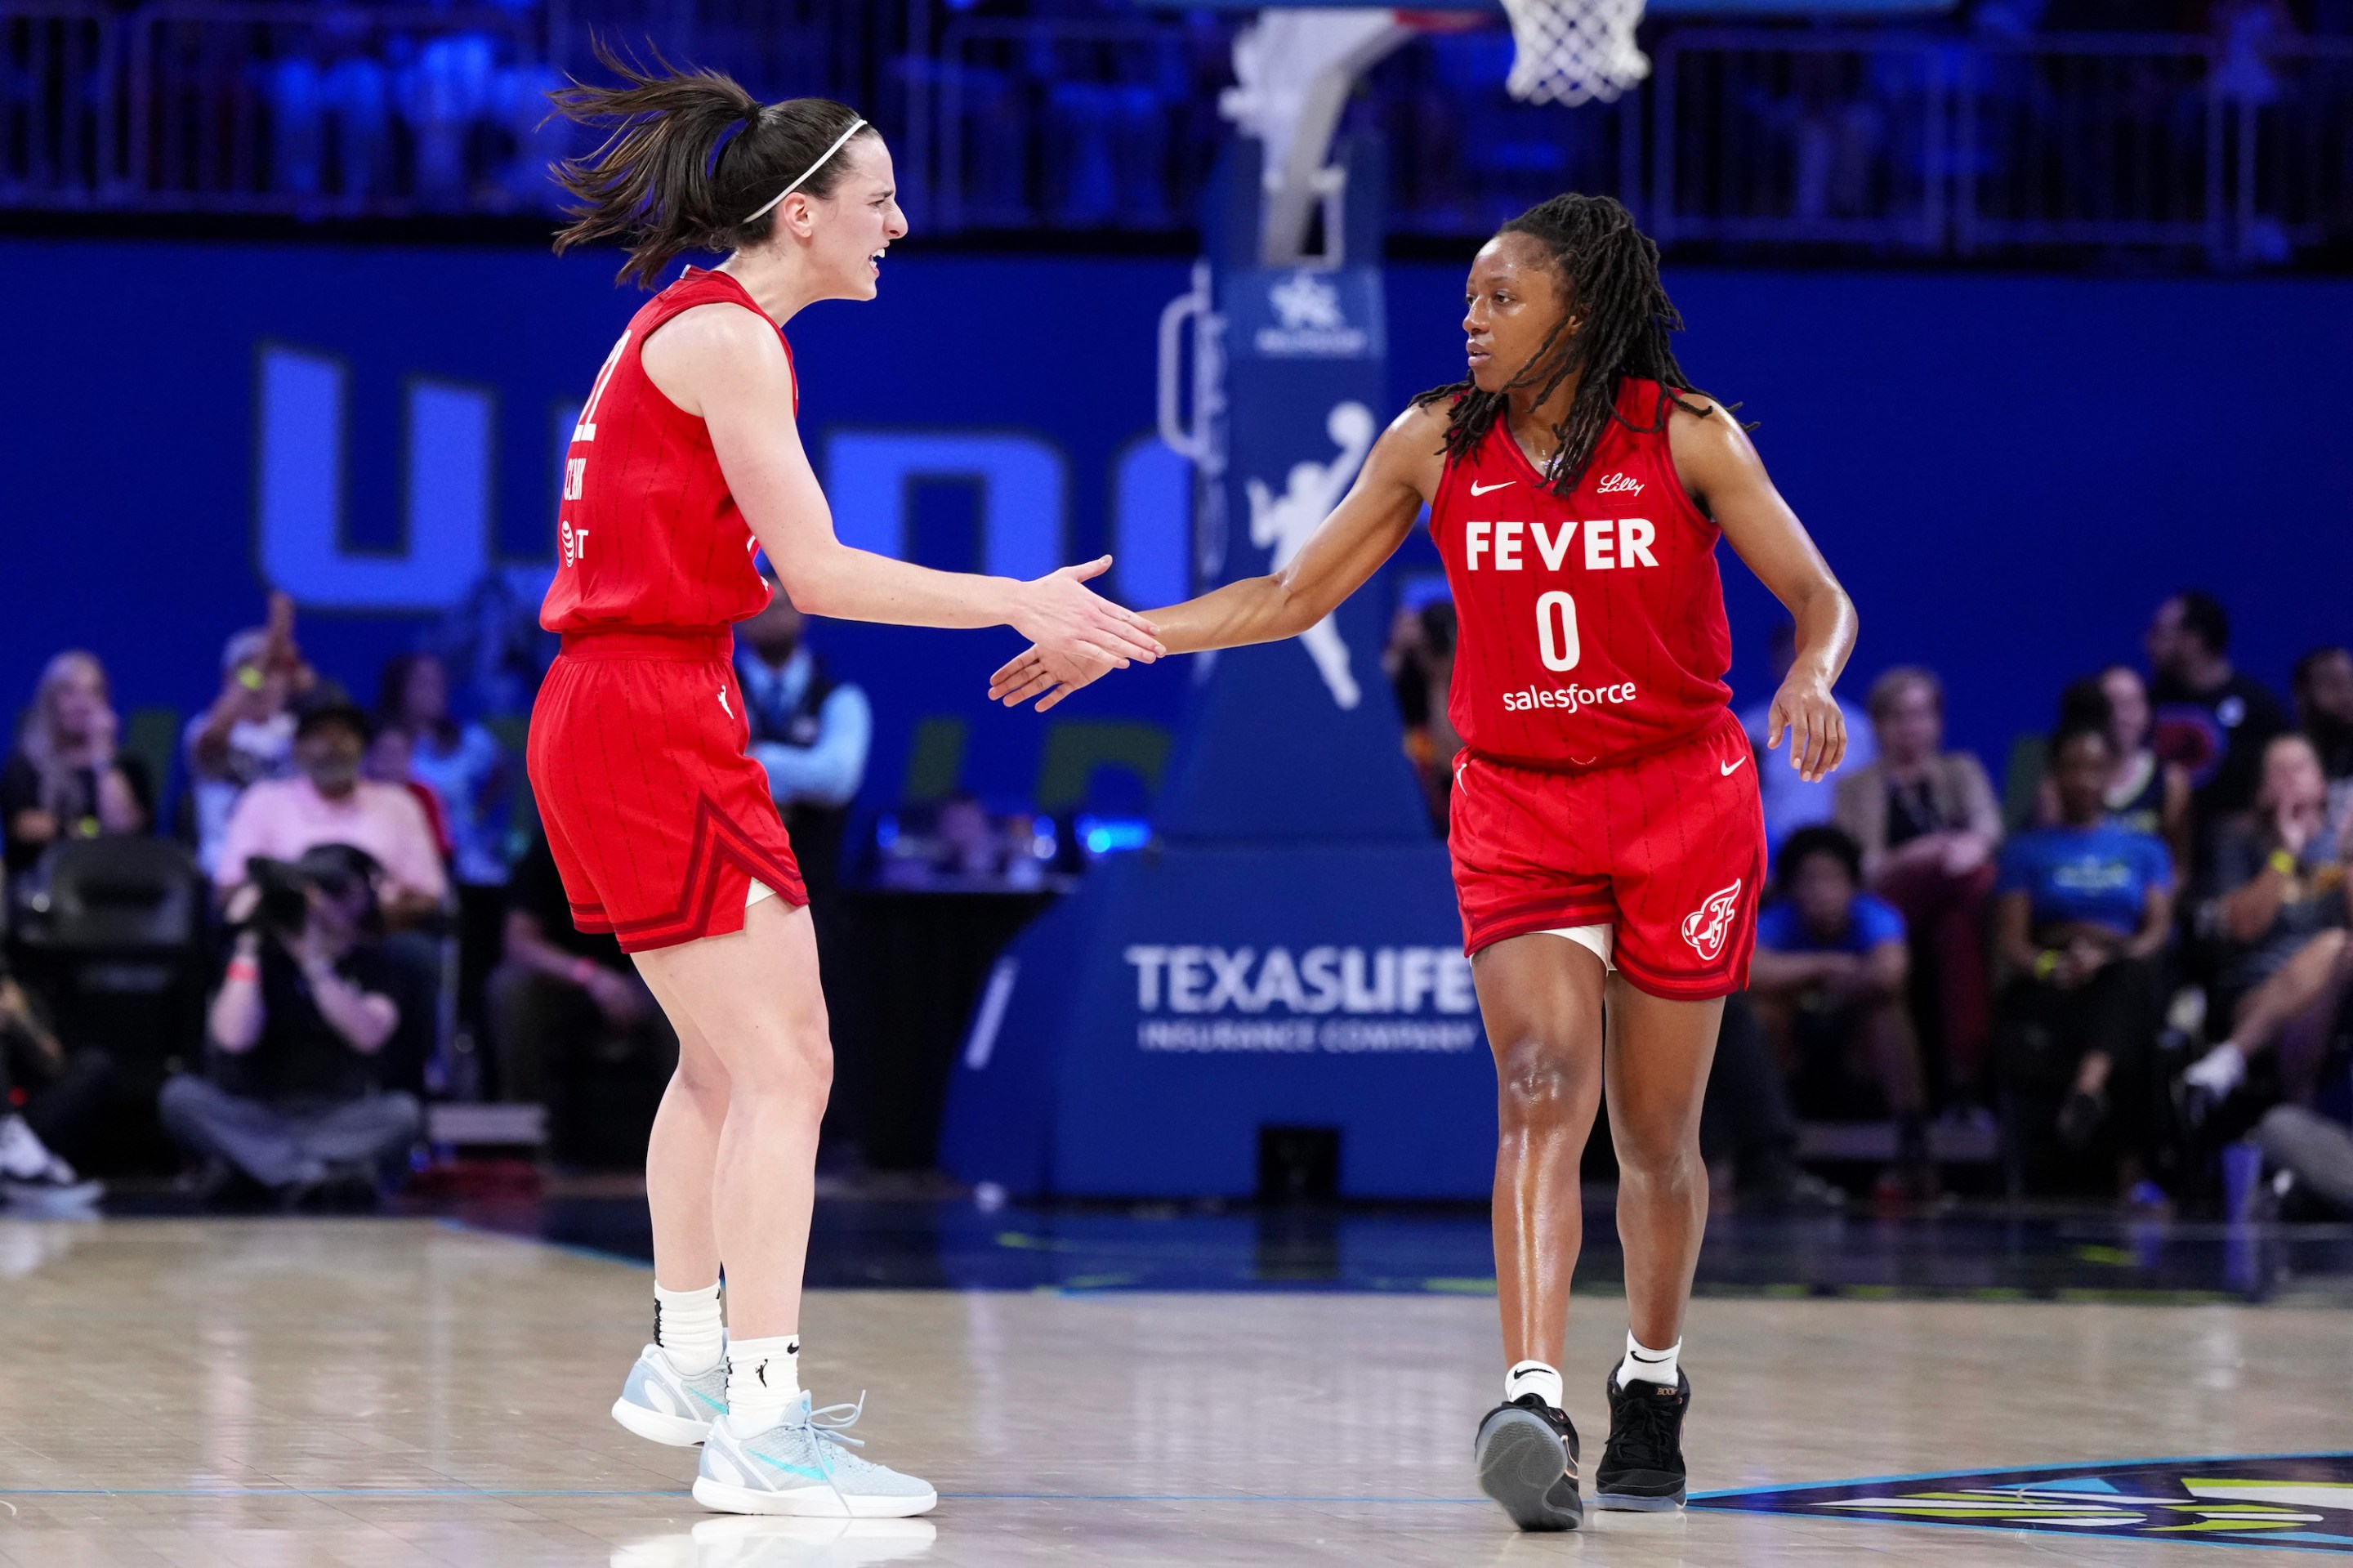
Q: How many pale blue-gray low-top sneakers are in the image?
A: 2